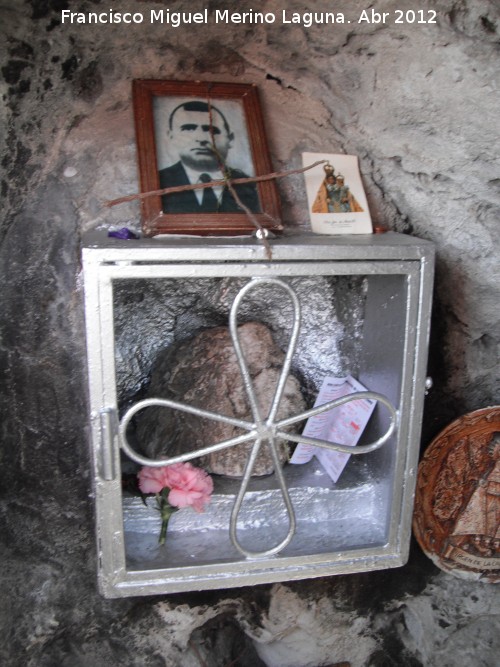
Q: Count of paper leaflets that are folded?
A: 1